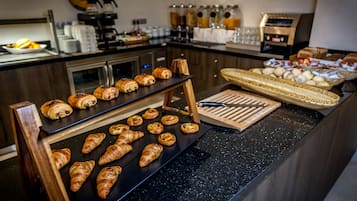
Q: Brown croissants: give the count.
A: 7